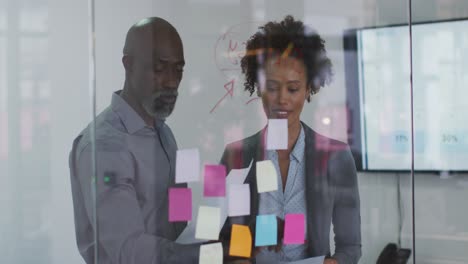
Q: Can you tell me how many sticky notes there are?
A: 11